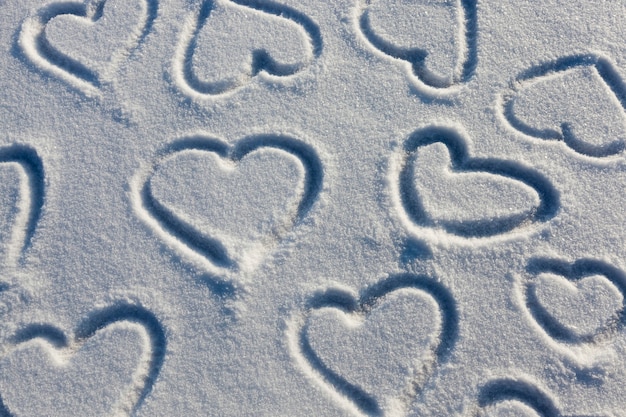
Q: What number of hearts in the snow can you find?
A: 11